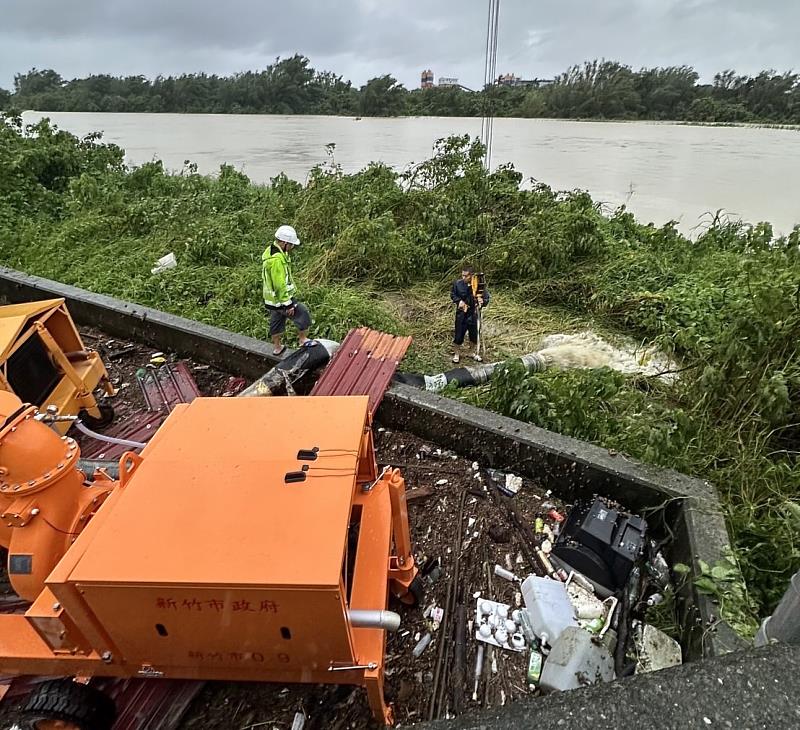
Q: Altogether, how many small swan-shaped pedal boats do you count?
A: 0